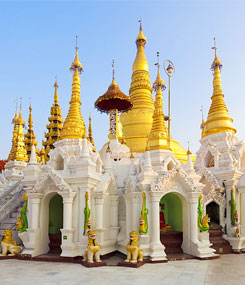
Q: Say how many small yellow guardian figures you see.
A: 3